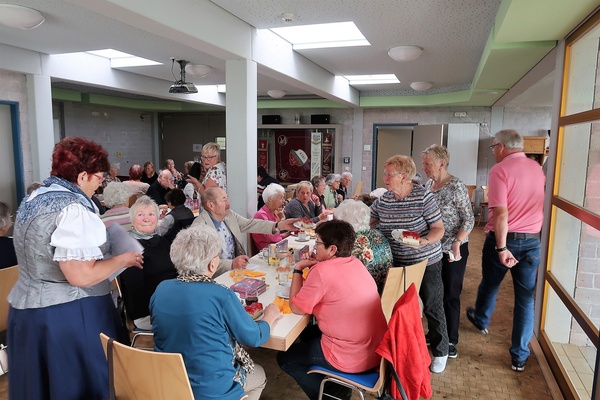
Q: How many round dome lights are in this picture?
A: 5